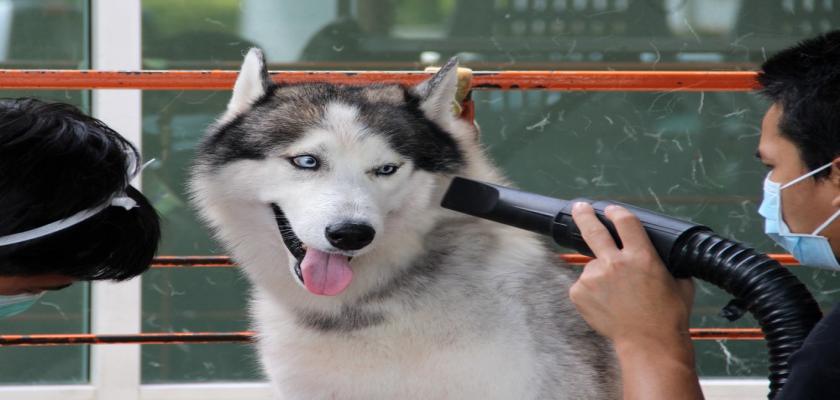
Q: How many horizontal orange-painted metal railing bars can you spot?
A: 3